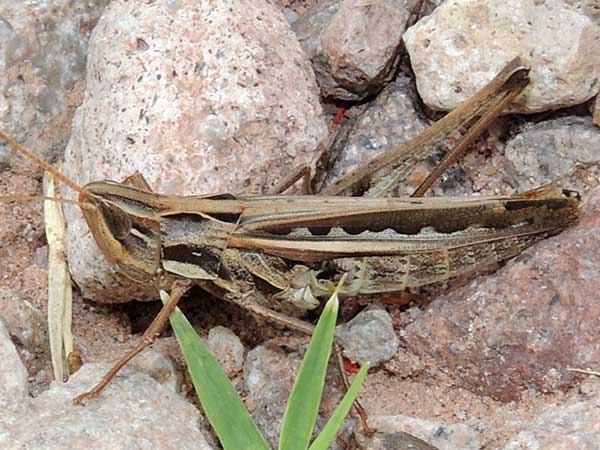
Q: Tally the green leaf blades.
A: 3